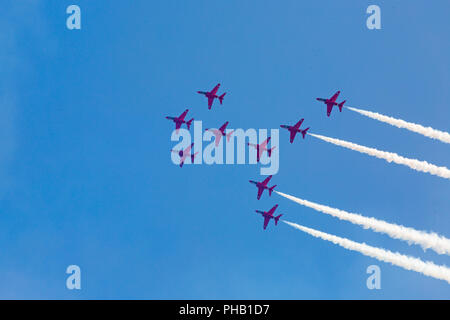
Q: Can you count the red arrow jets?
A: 9